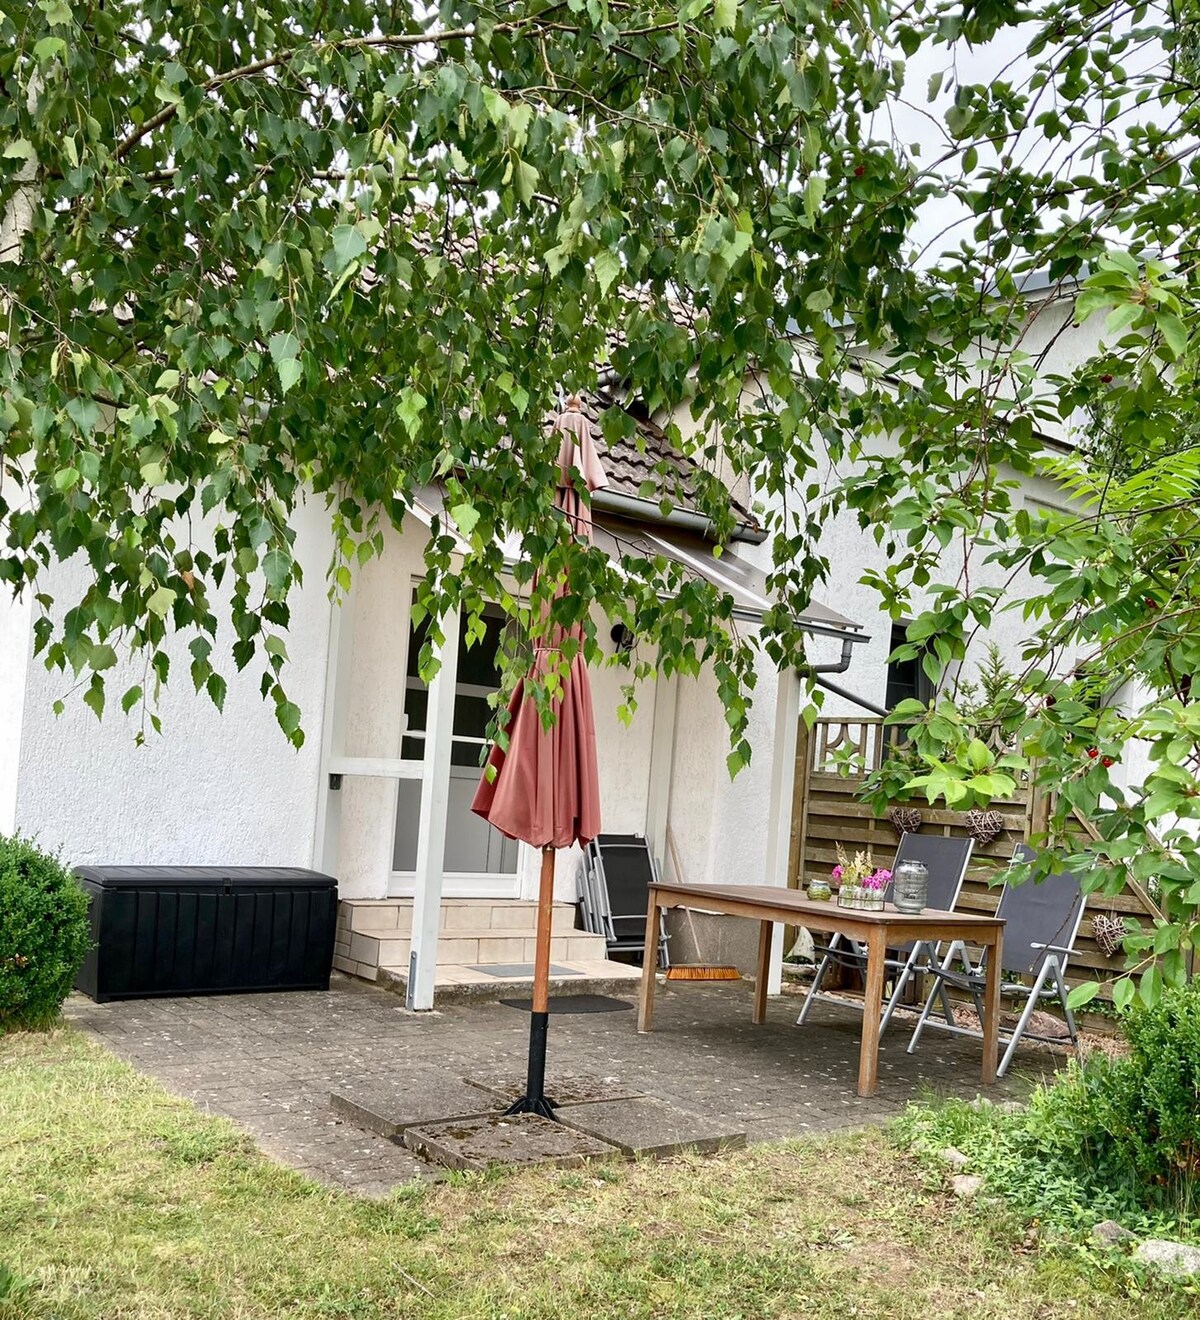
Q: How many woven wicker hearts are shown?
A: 3